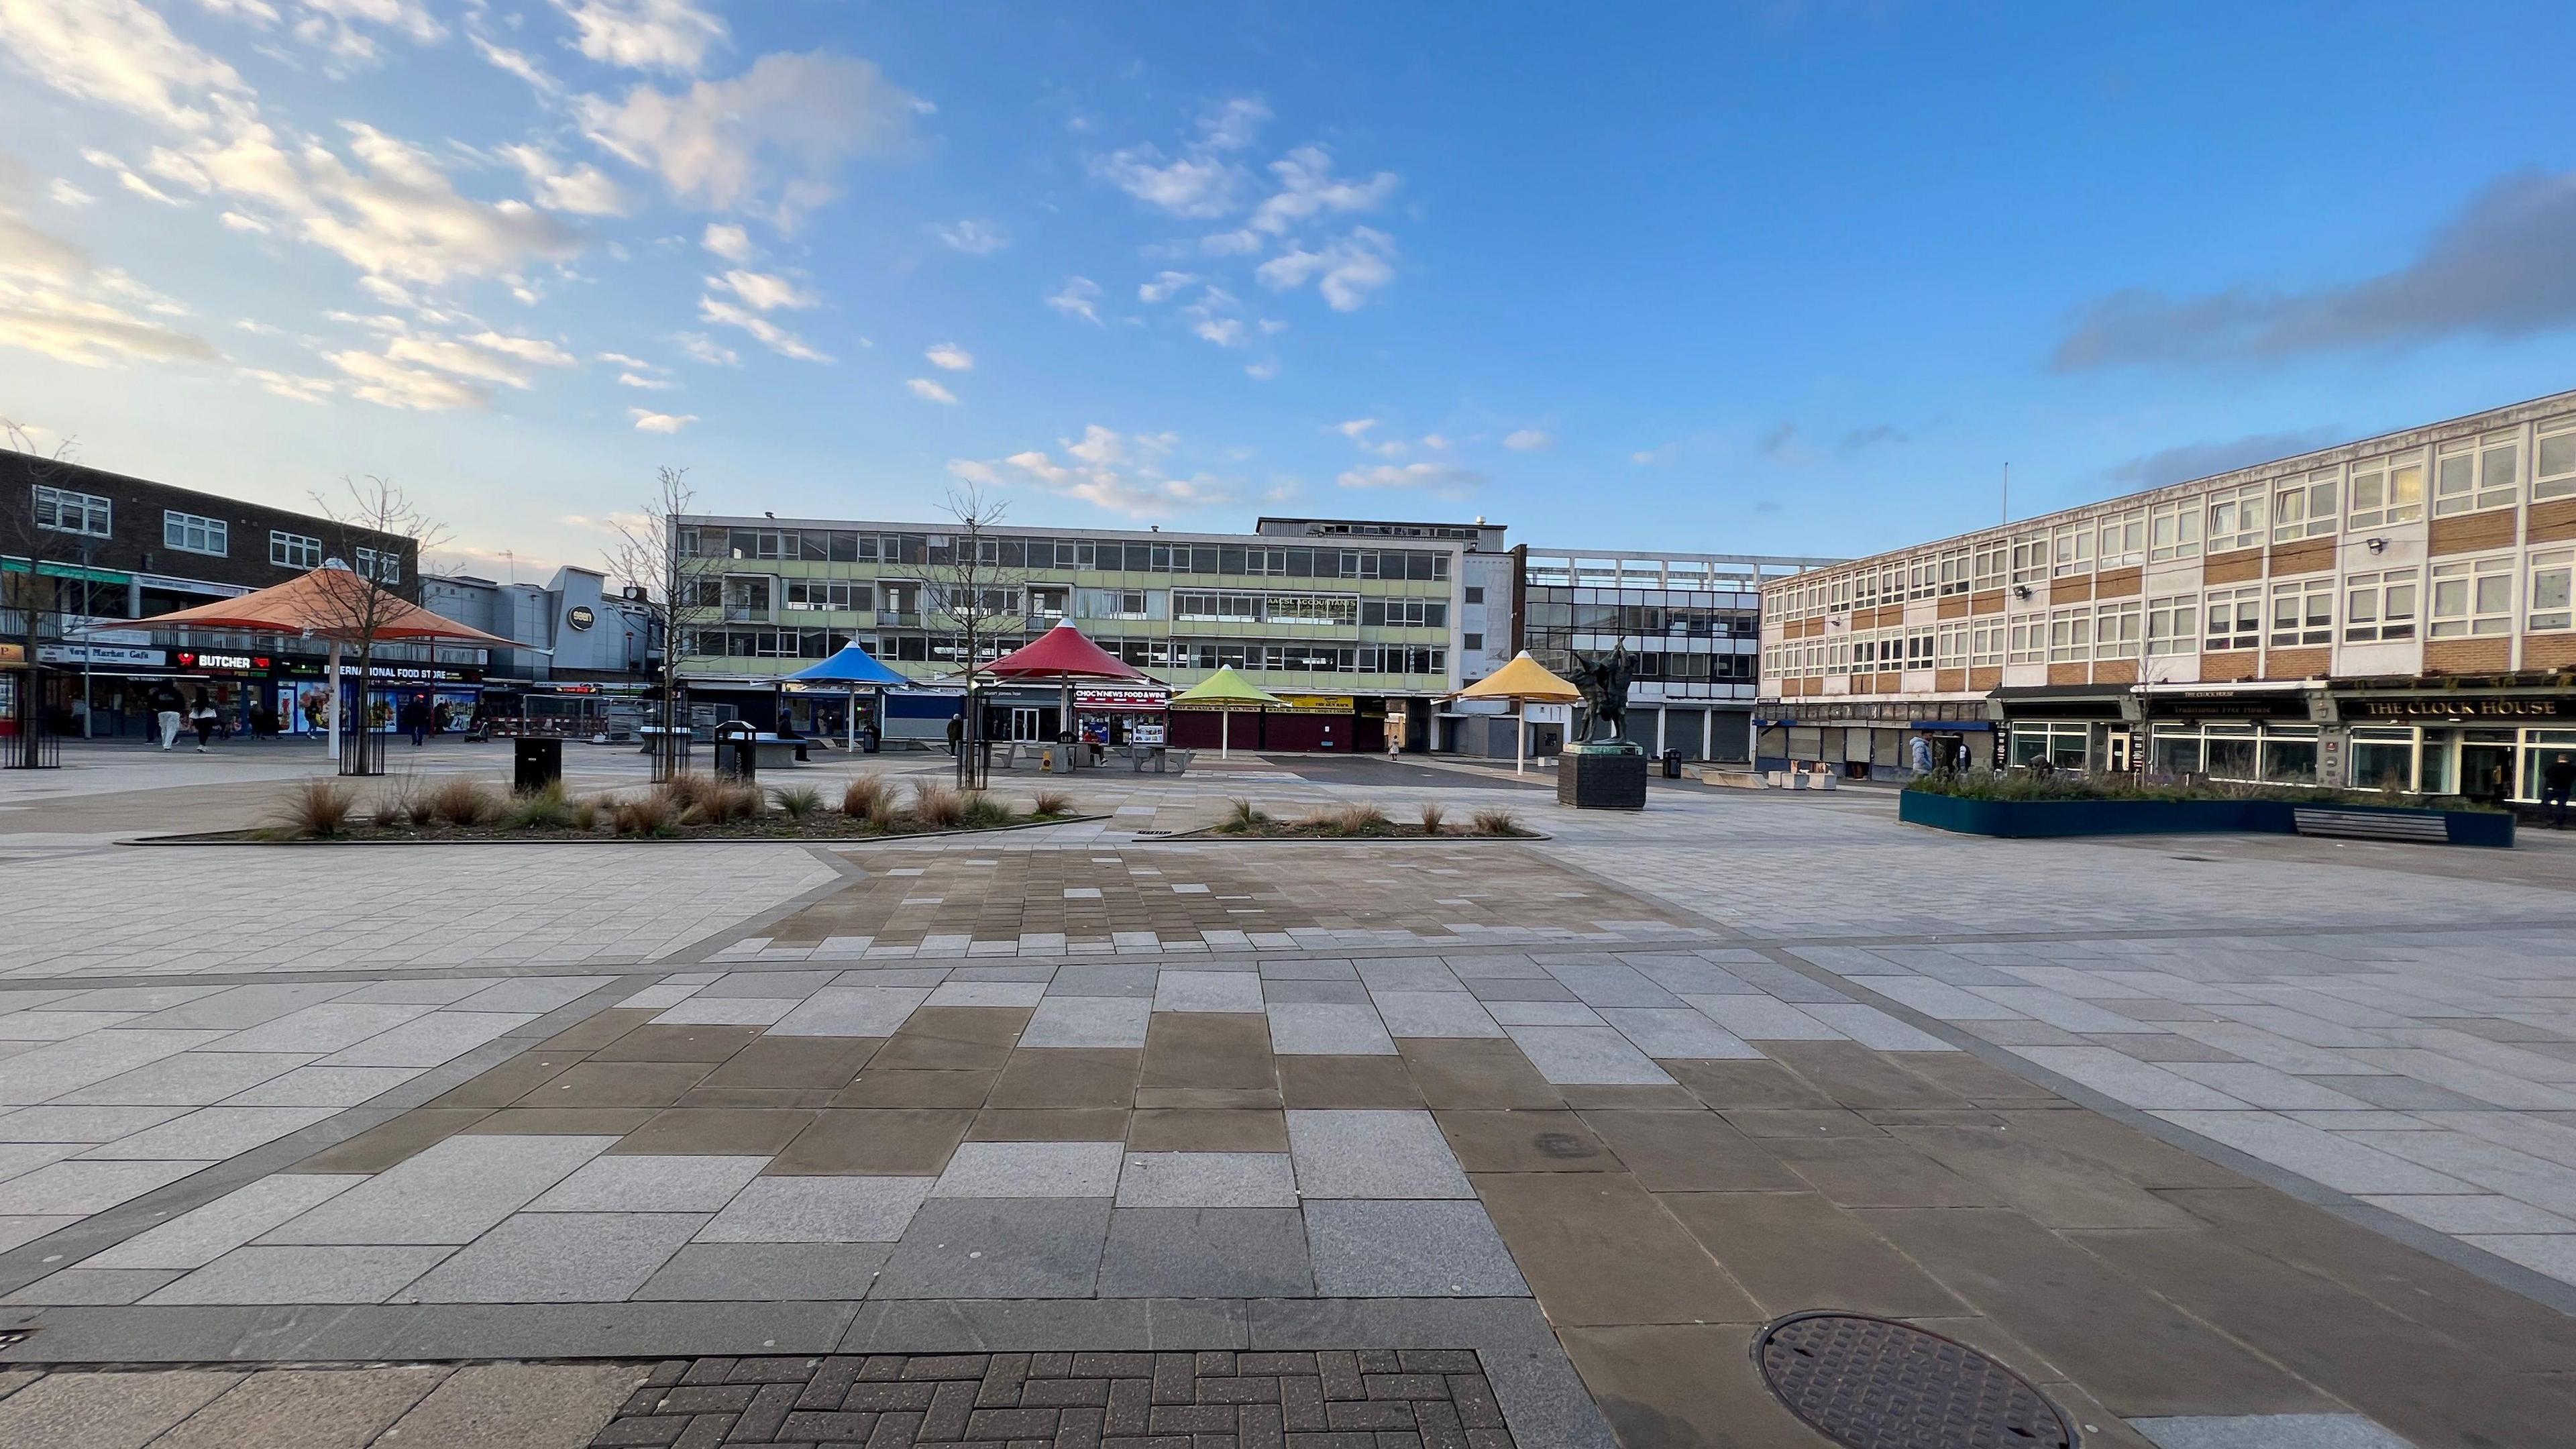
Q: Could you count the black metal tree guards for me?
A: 4